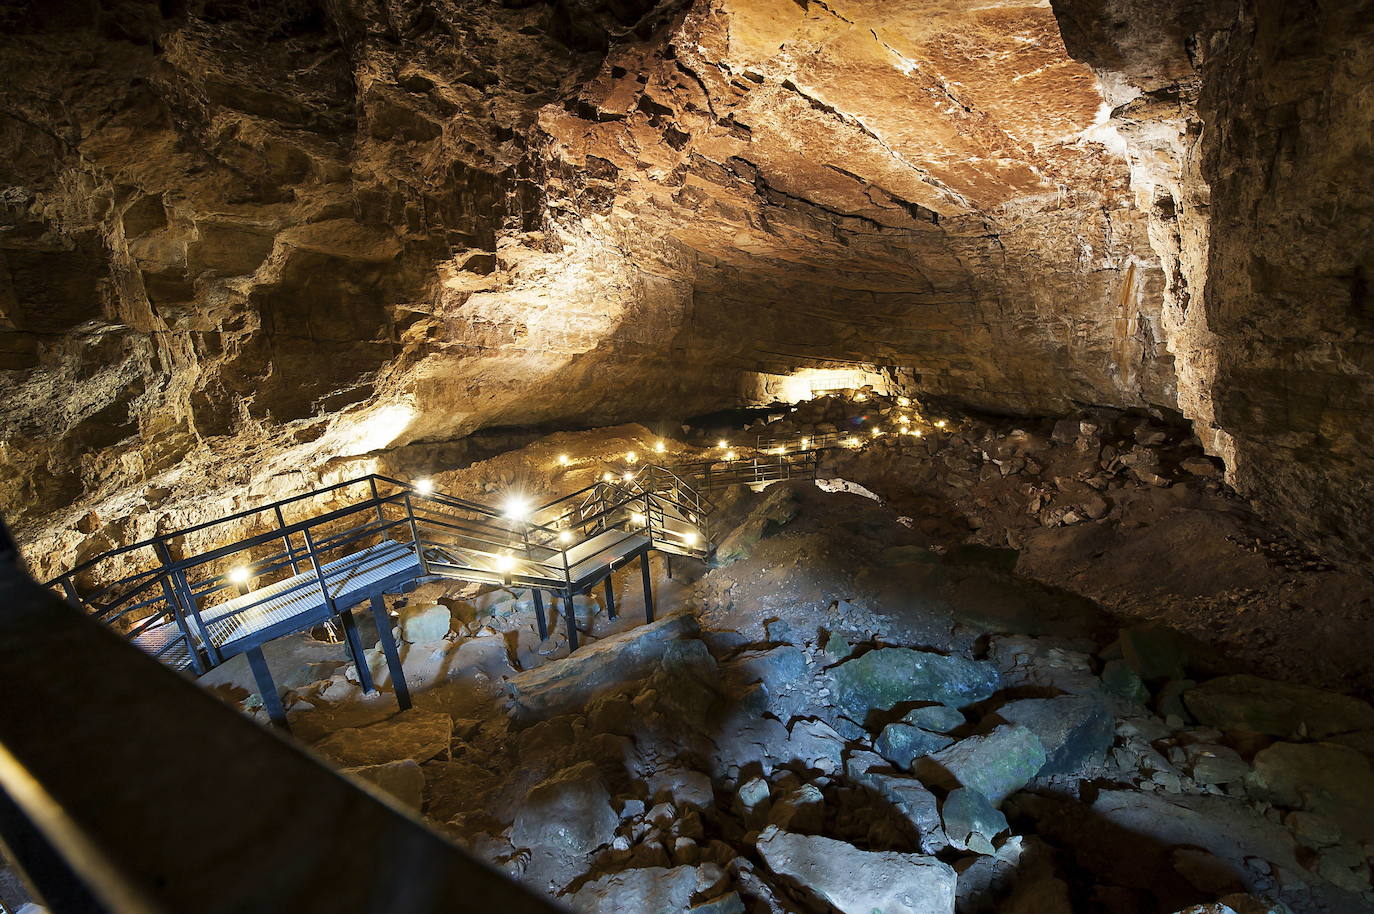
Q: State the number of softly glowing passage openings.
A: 1